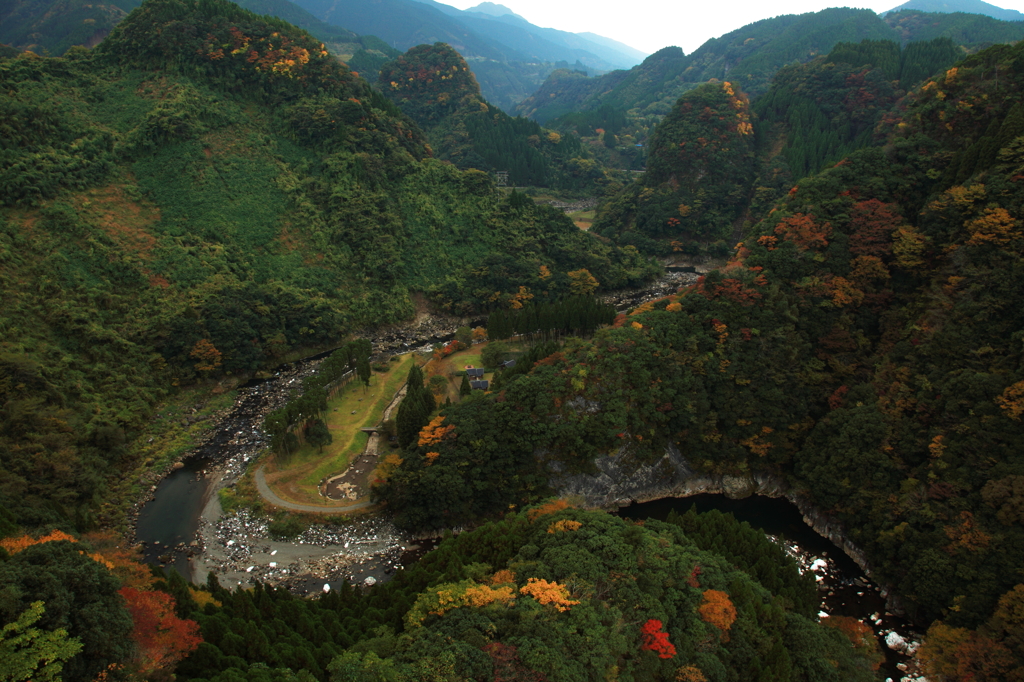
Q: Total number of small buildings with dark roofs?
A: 3